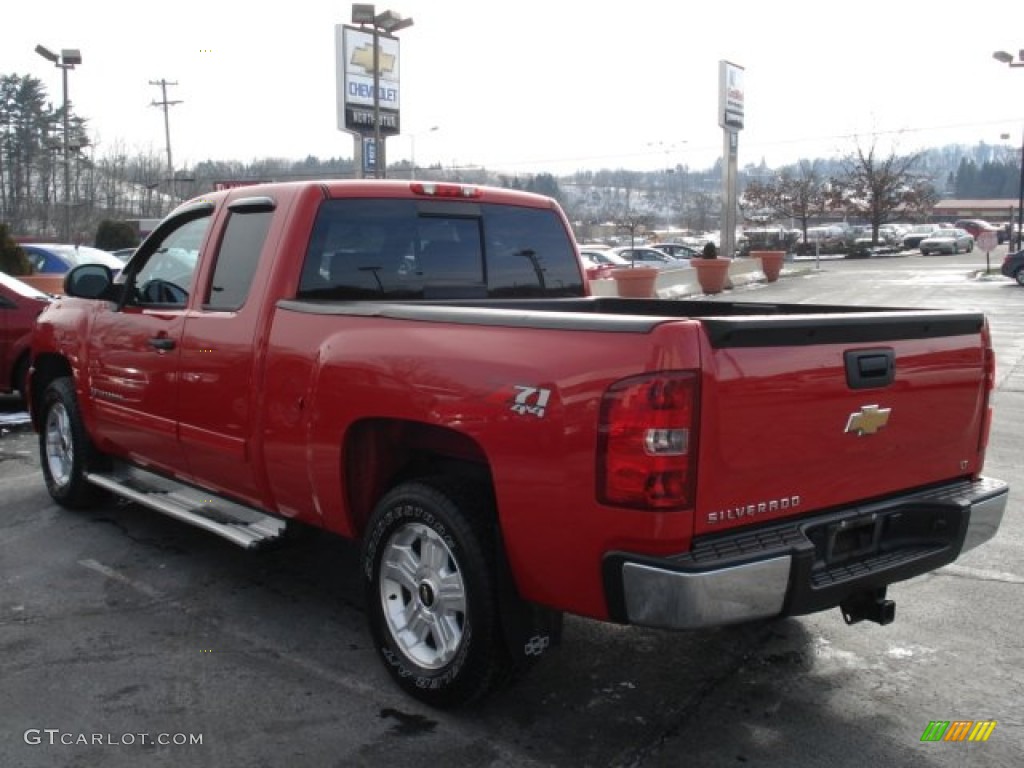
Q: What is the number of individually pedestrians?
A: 0